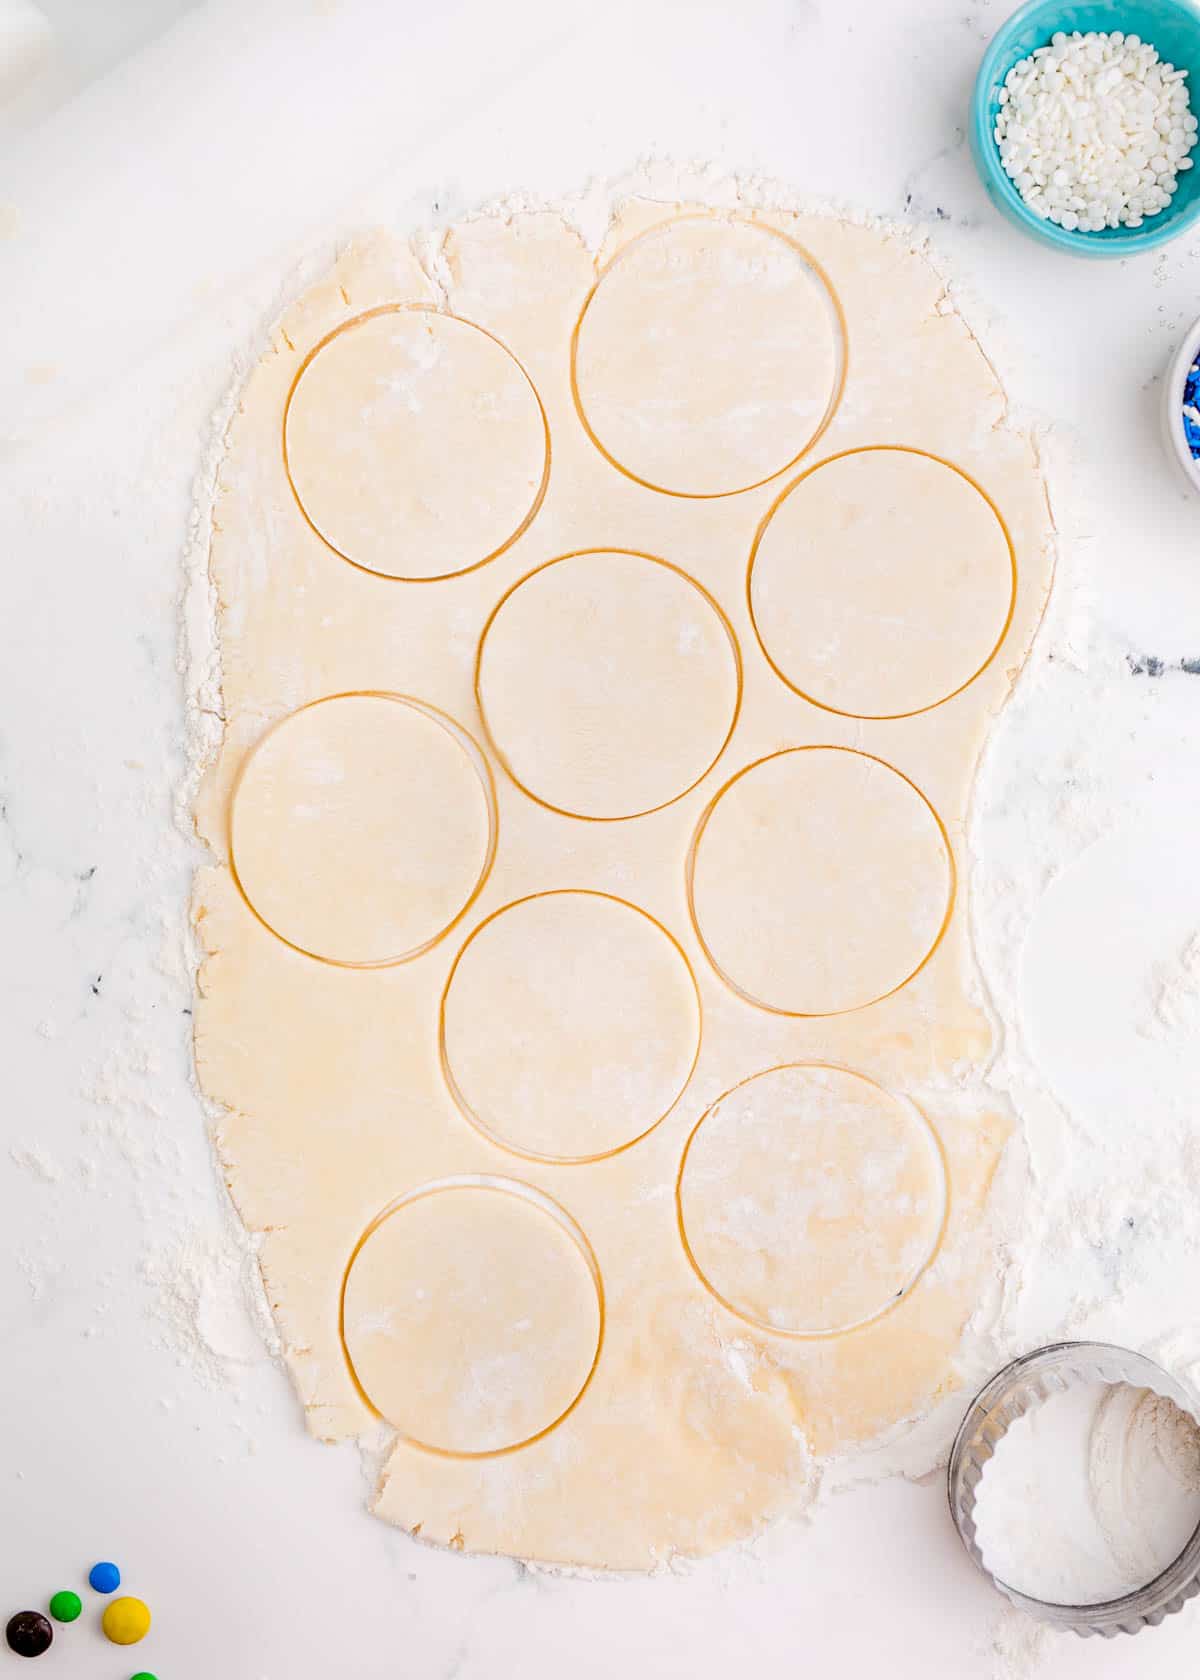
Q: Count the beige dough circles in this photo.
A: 9